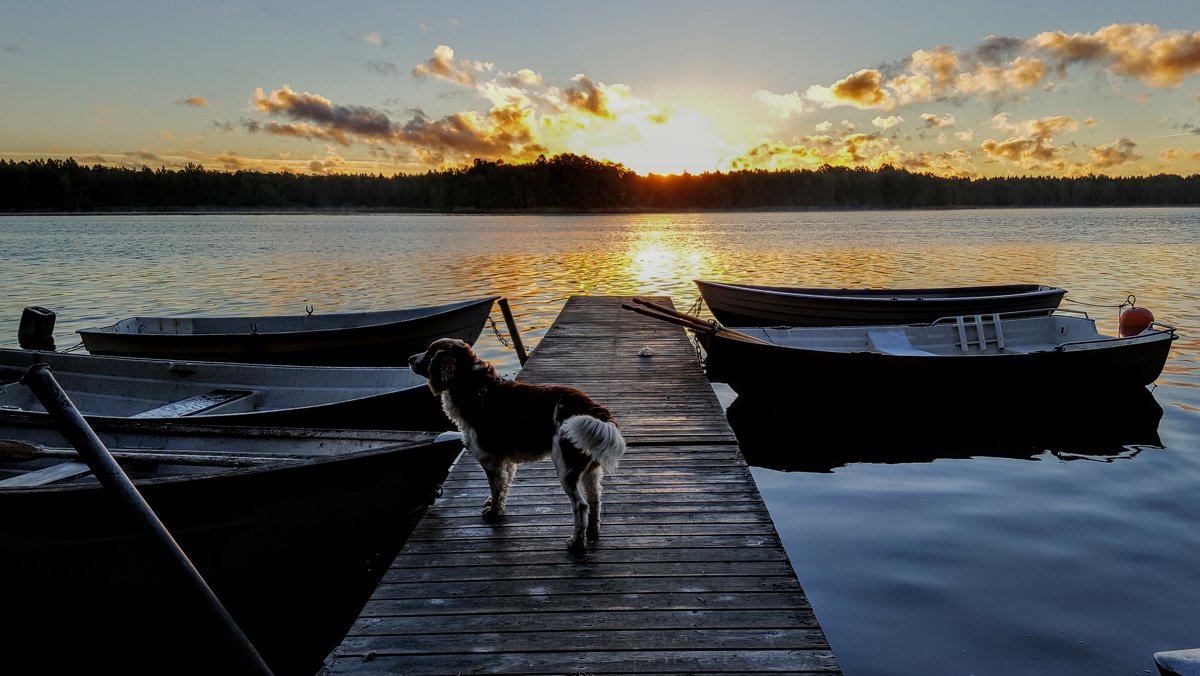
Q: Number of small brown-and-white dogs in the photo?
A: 1